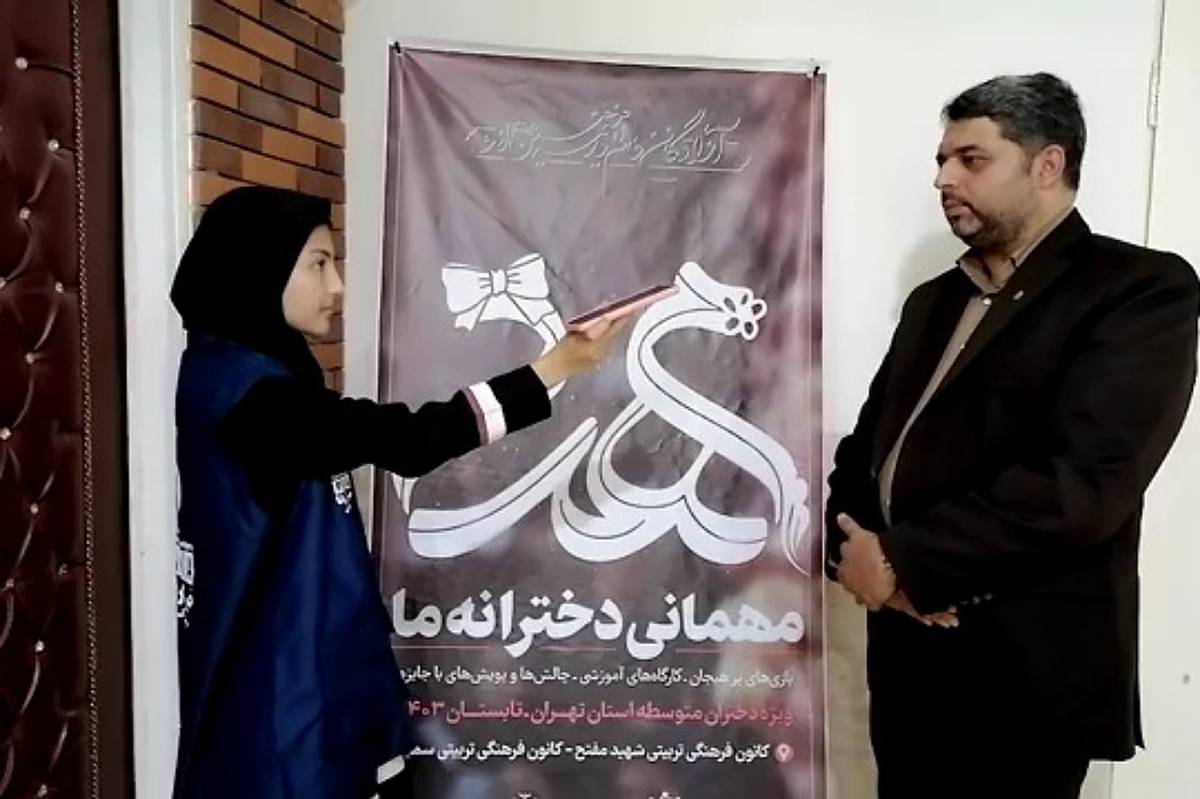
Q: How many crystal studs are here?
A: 12